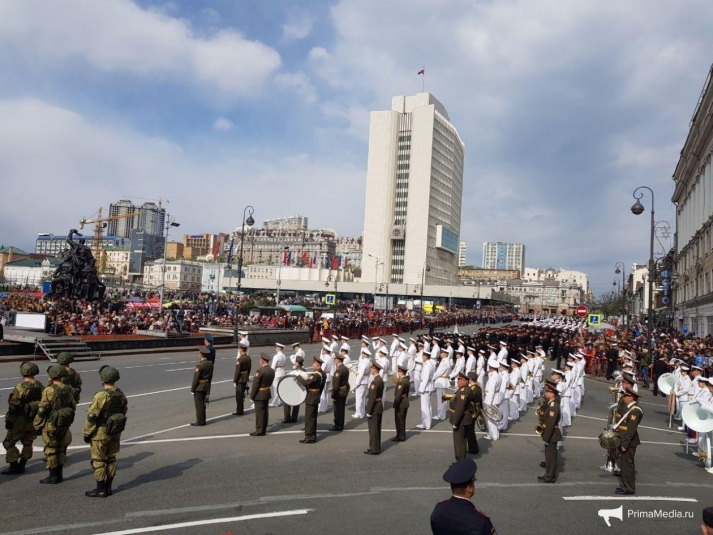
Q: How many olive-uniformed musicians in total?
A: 14